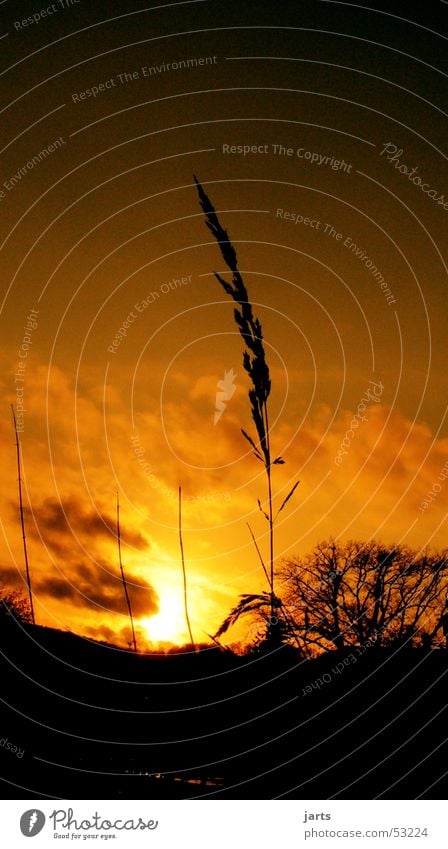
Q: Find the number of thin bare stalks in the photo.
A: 3